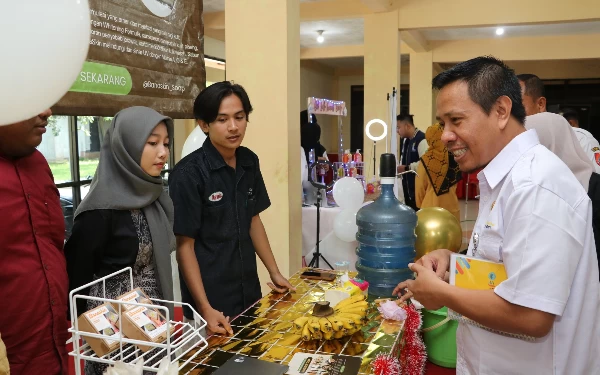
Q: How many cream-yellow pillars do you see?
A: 3